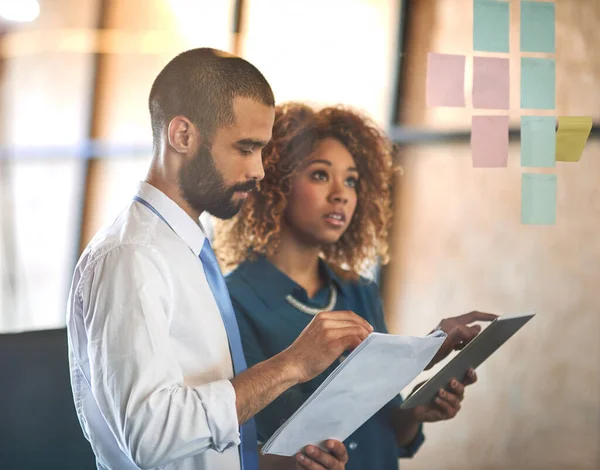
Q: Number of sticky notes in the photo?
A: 9